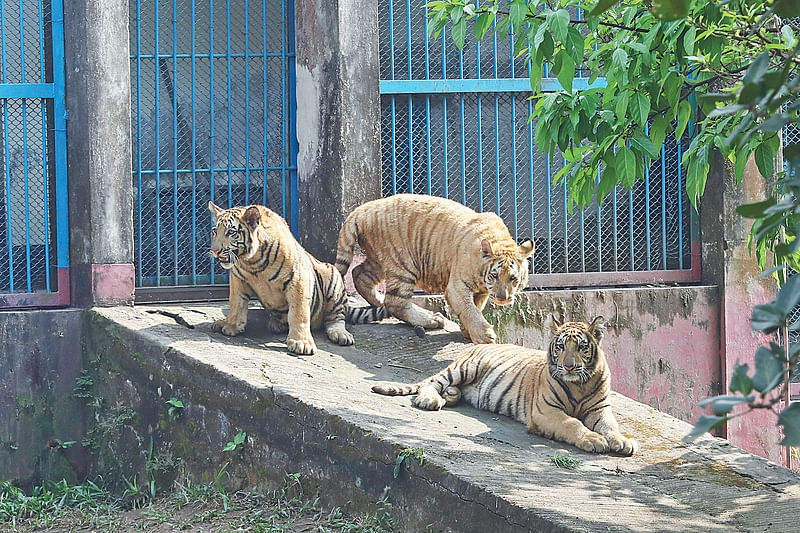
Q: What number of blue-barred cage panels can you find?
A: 3